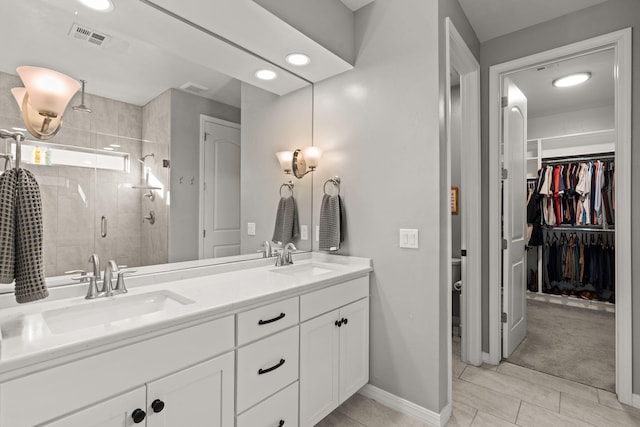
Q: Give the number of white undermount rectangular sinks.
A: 2